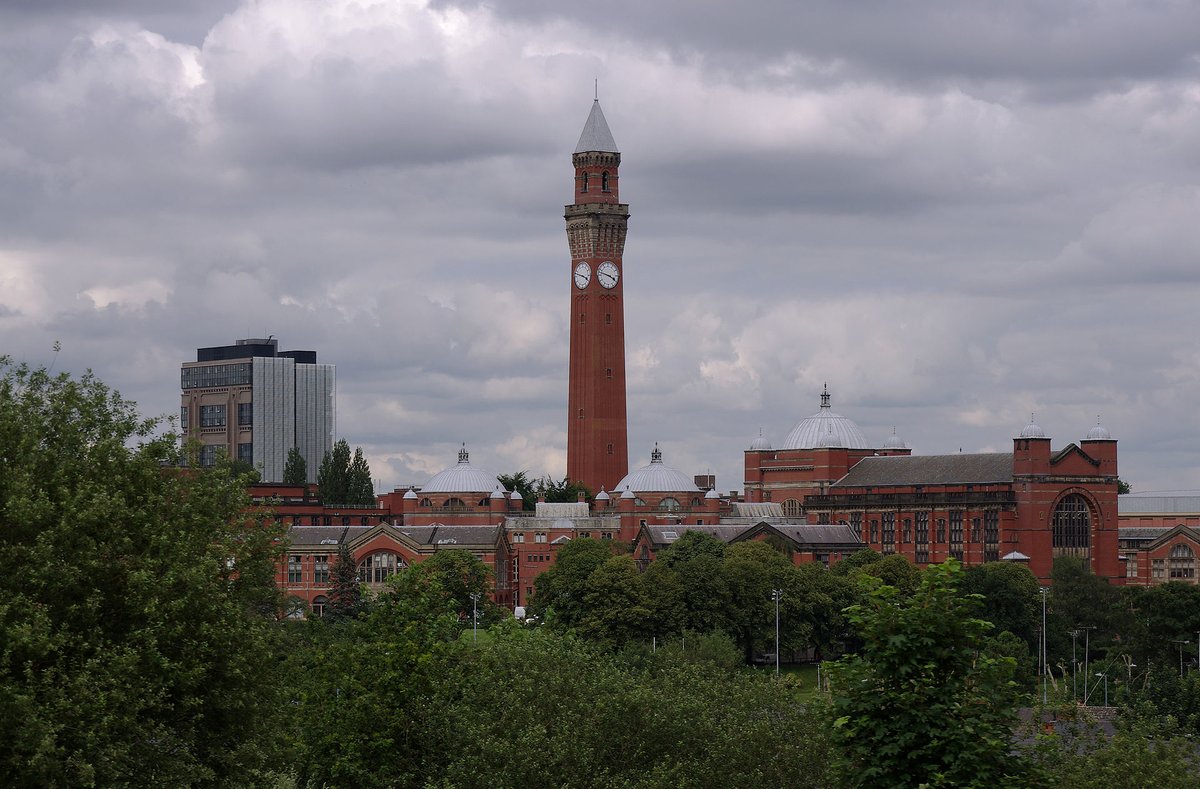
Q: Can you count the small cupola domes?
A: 11